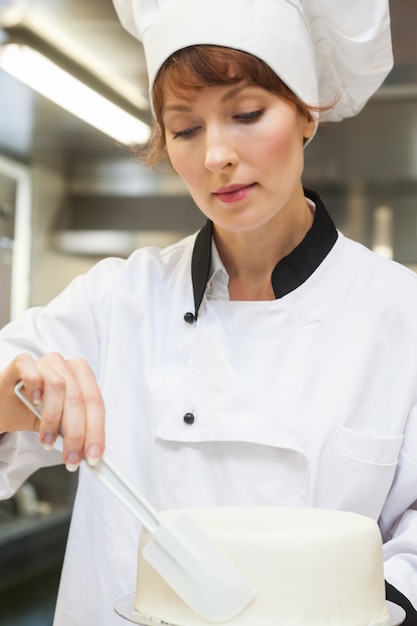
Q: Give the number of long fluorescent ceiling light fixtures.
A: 1